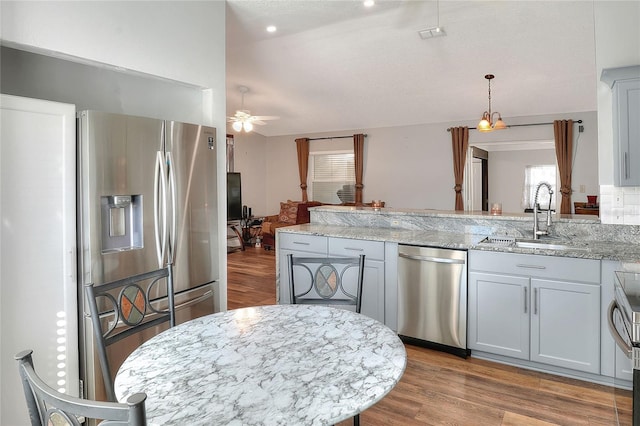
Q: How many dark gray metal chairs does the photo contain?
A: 3